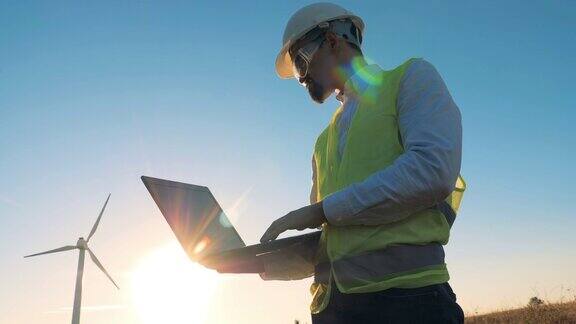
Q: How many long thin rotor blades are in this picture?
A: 3